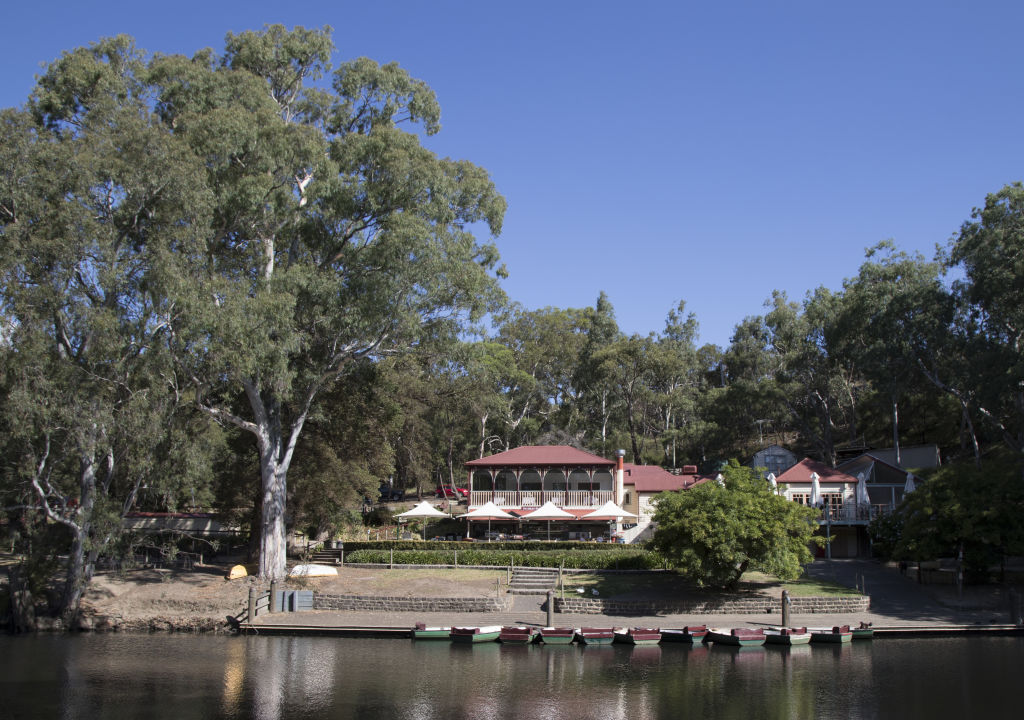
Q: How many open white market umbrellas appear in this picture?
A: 4